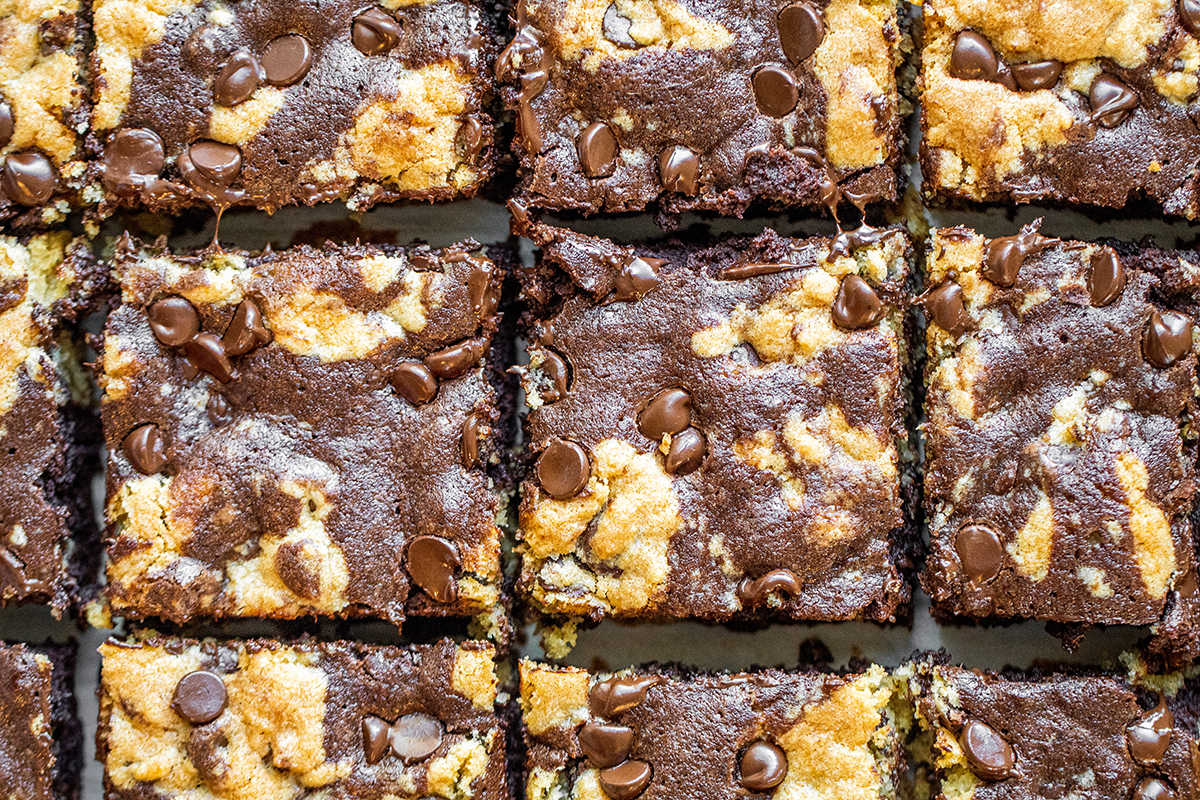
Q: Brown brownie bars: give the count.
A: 12